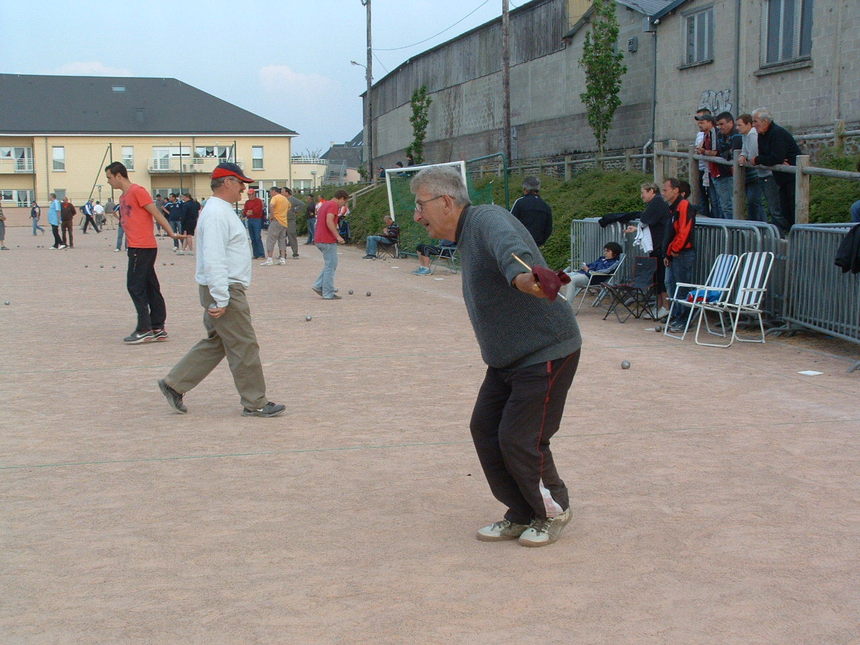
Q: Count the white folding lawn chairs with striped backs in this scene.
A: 2